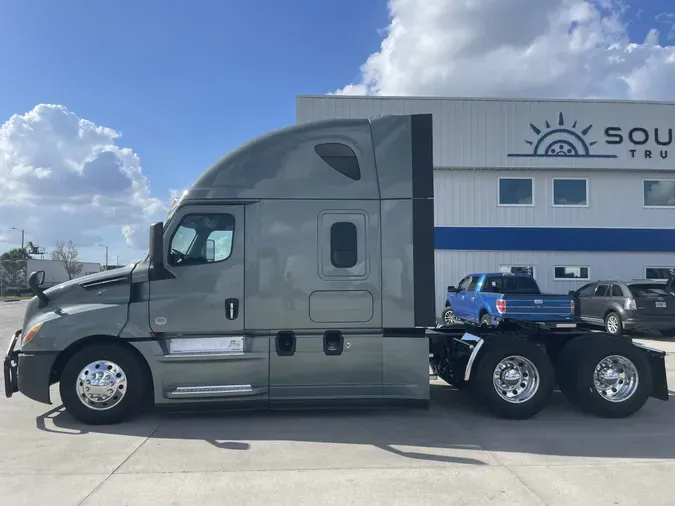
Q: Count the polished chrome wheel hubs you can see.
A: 3